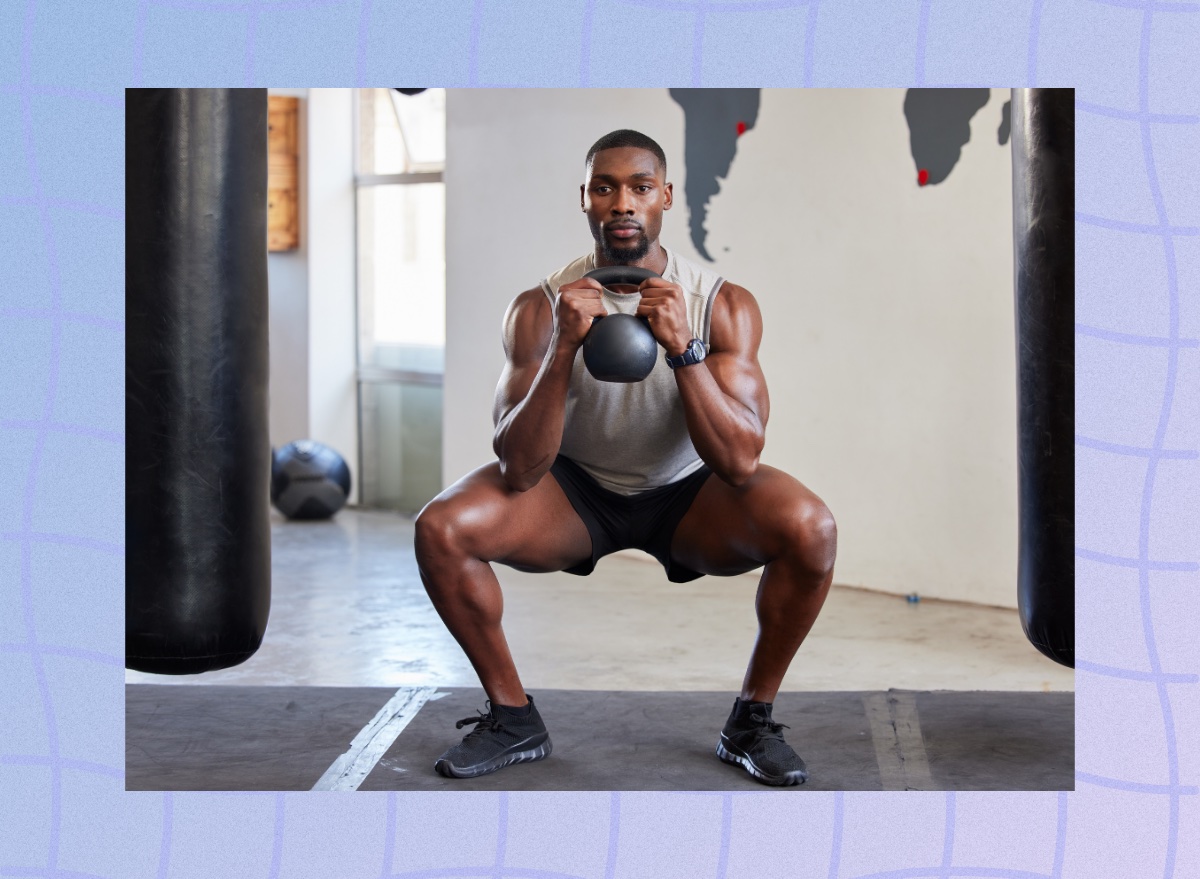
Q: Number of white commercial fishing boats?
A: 0